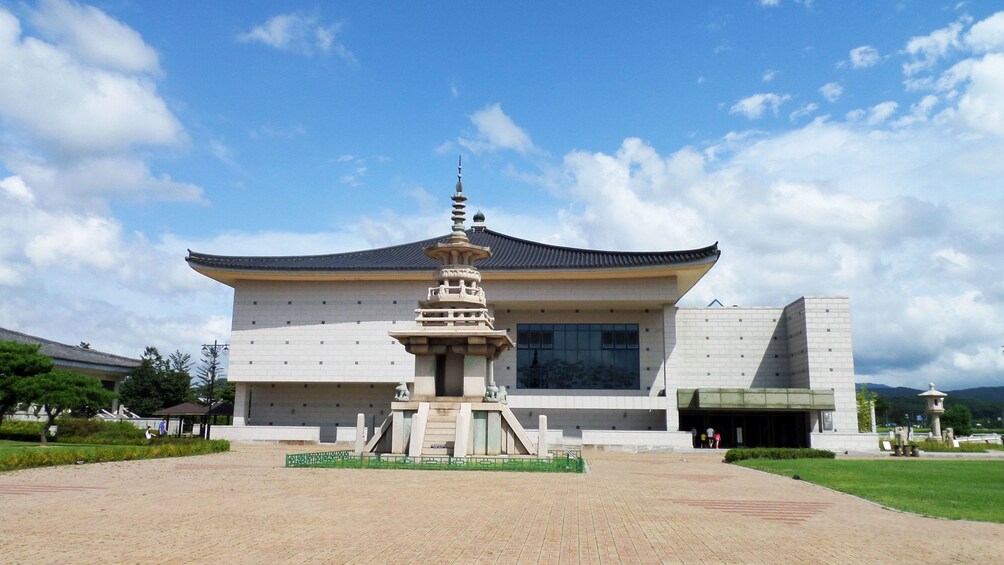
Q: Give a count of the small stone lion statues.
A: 3